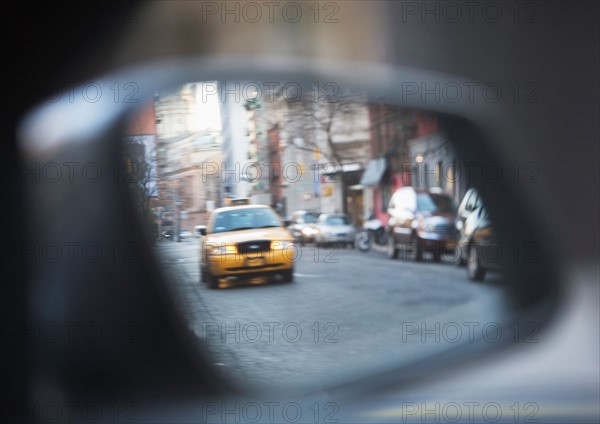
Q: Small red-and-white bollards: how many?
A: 0